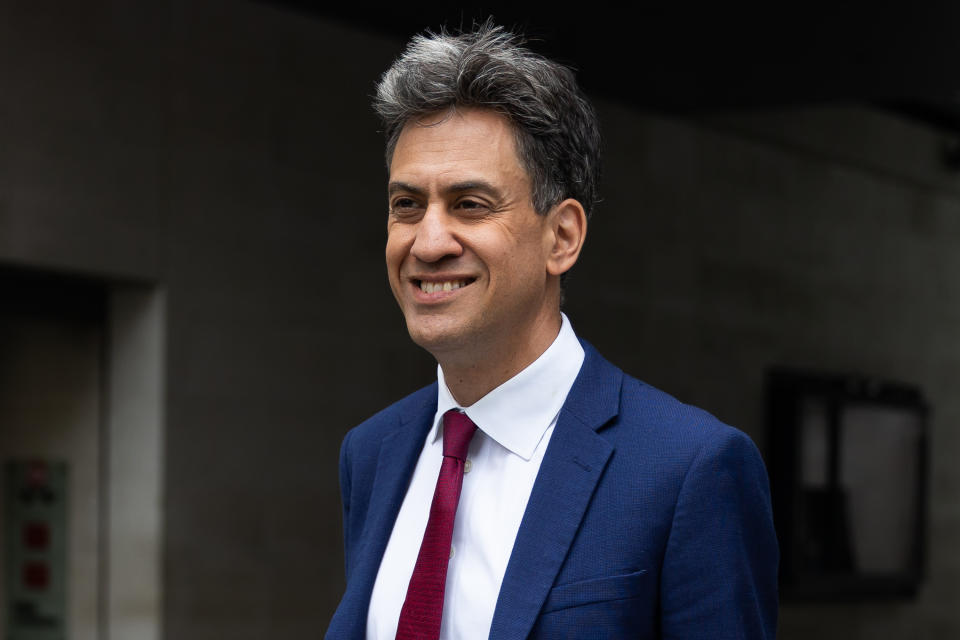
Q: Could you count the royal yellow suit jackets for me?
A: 0